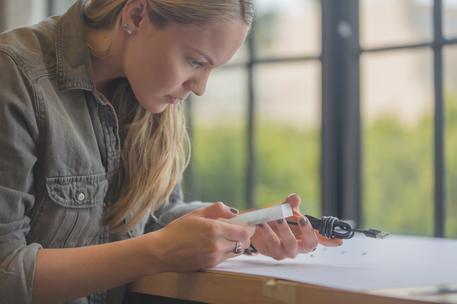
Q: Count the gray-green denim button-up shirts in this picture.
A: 1